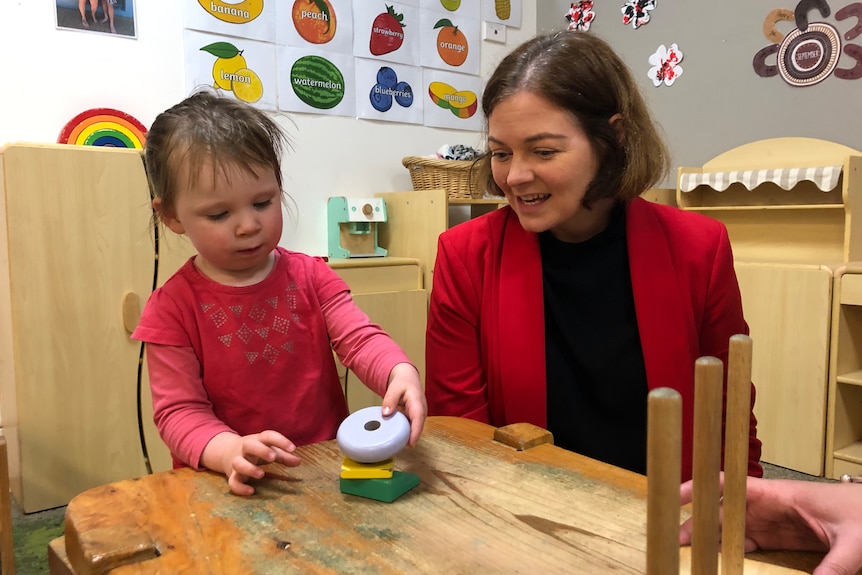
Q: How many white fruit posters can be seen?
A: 10